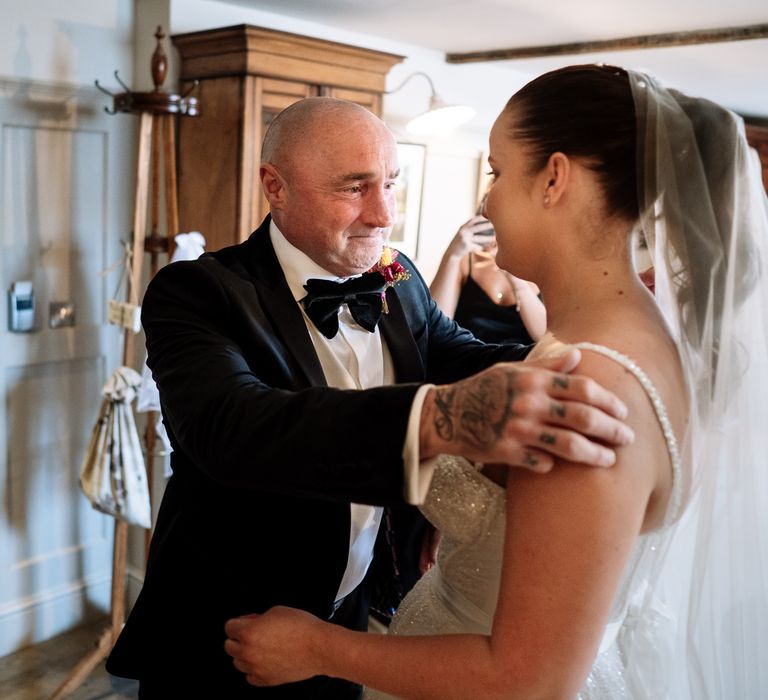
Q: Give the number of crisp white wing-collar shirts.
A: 1